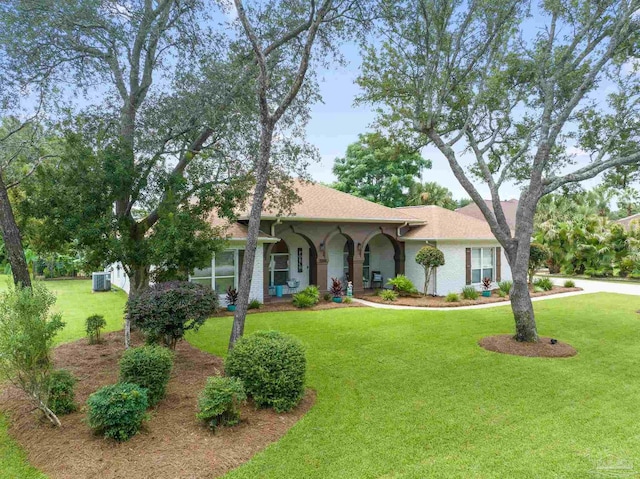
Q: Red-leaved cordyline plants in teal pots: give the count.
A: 3